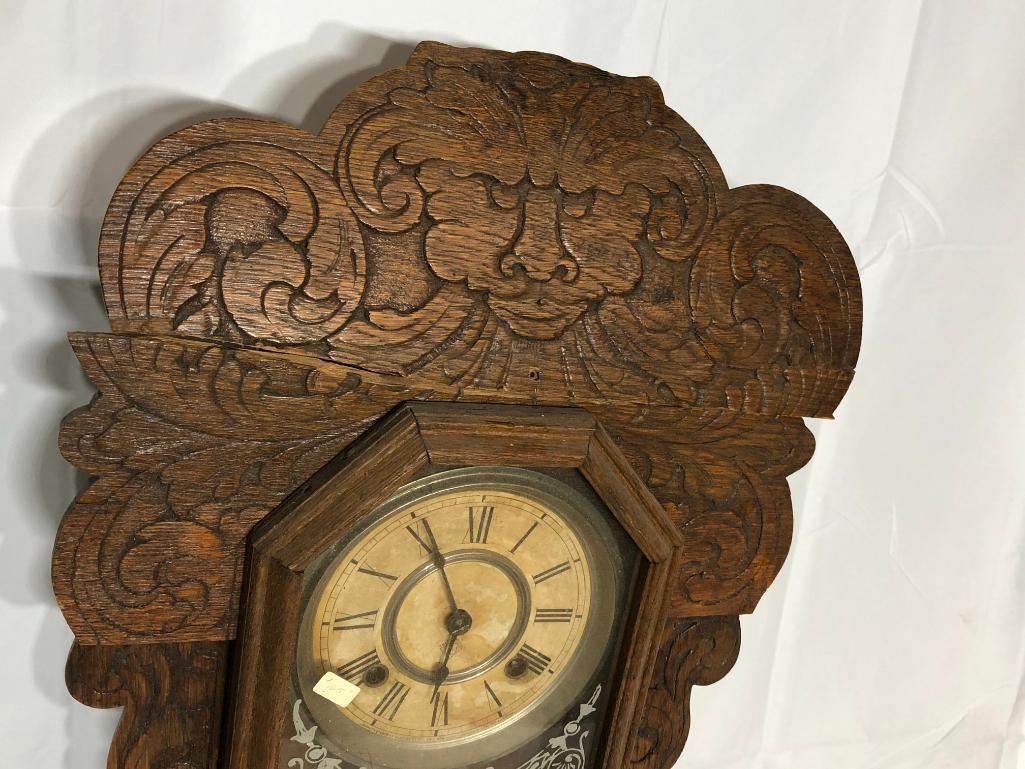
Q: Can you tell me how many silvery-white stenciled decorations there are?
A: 2